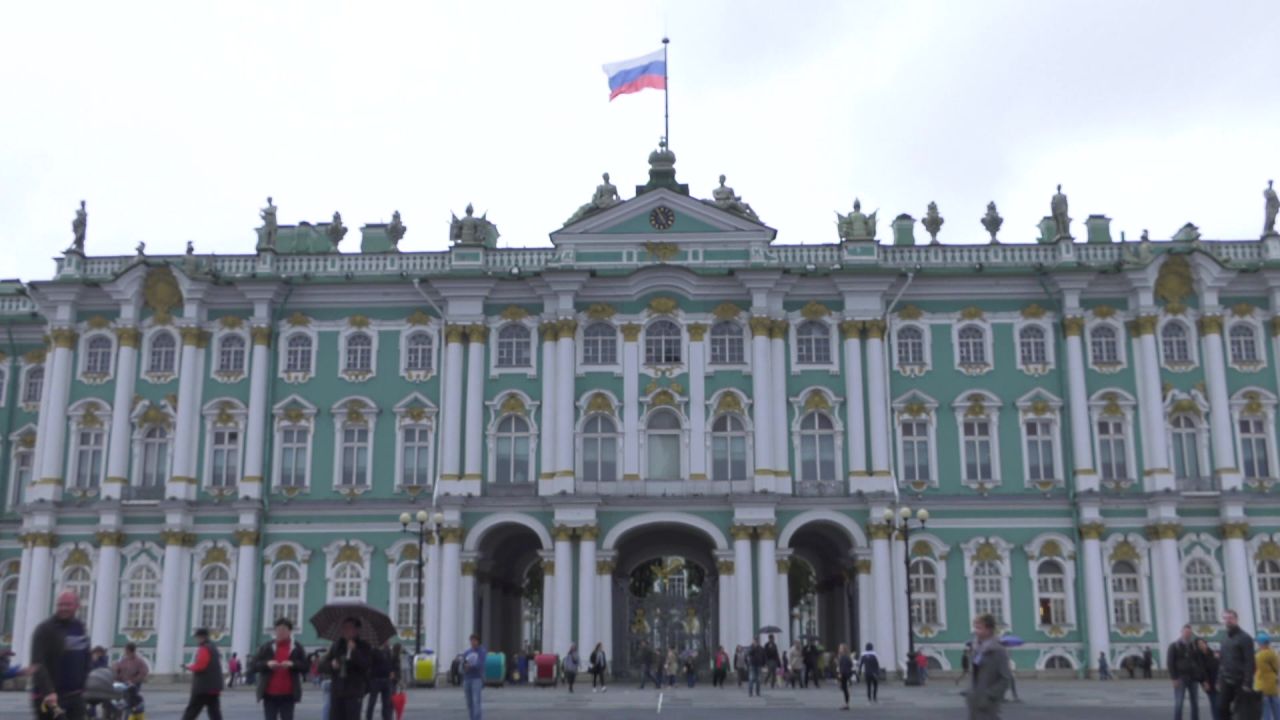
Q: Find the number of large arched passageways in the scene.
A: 3